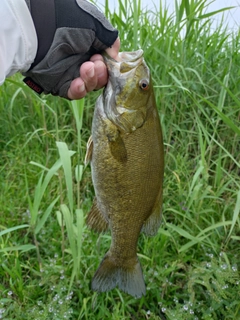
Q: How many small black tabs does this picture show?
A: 1